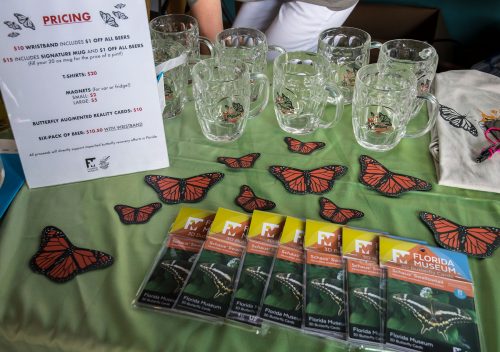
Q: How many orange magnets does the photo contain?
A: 10